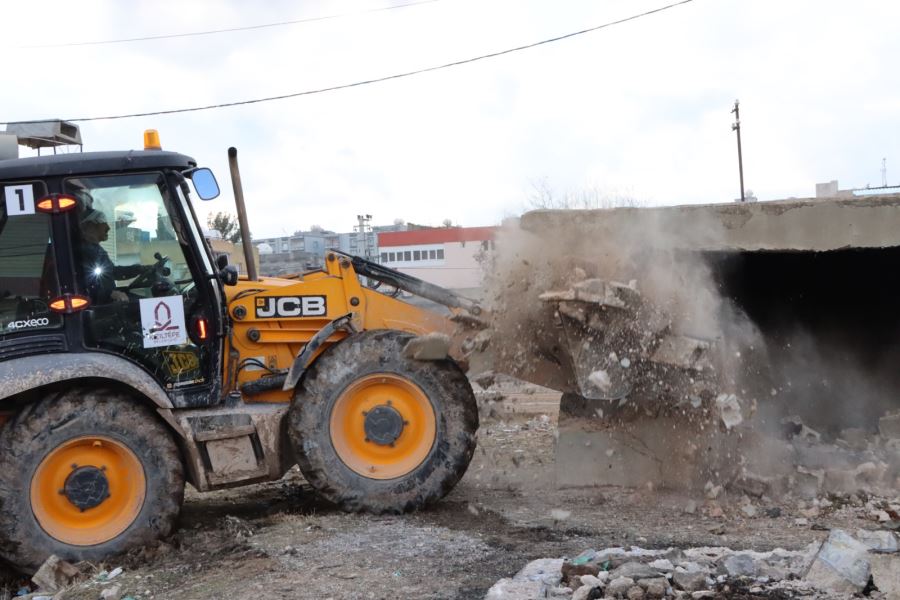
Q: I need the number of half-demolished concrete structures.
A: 1